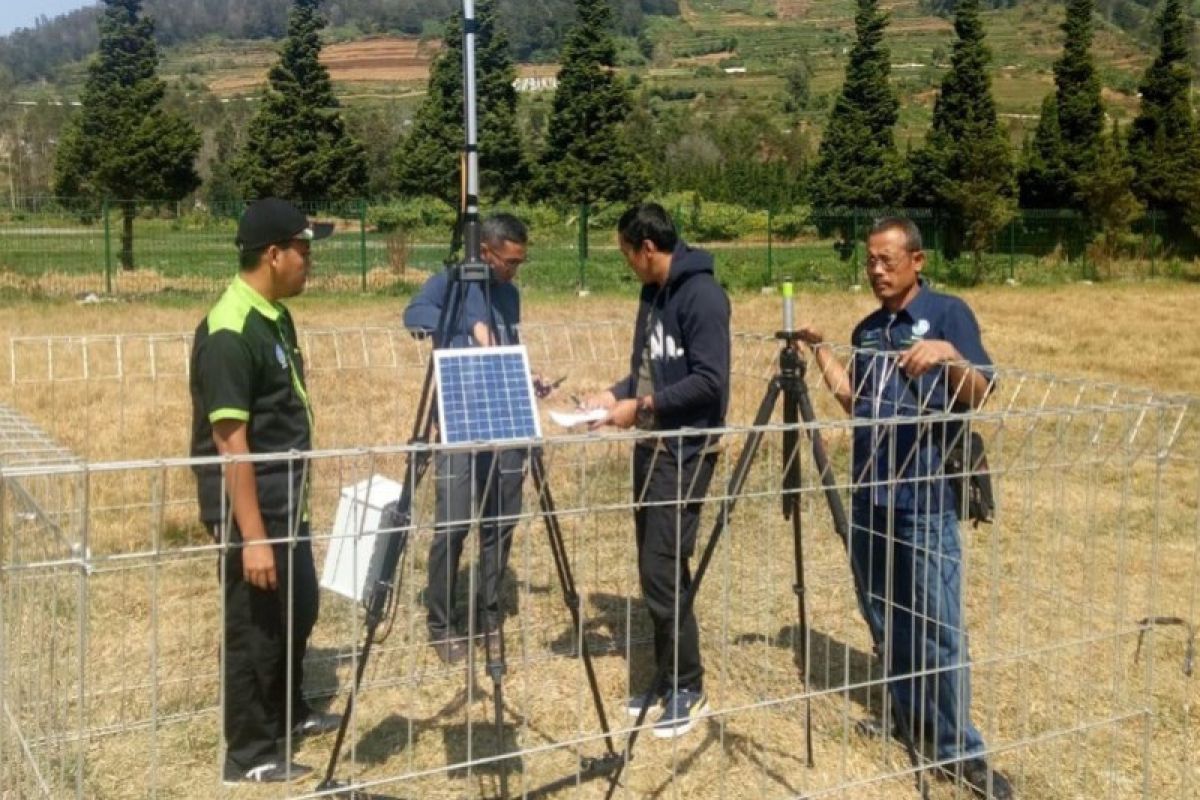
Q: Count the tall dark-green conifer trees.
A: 8